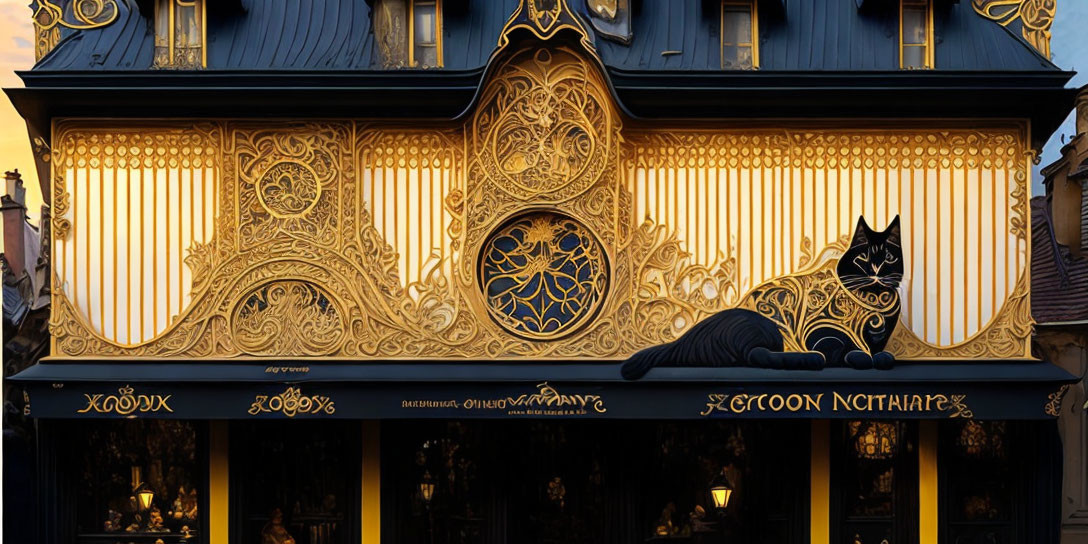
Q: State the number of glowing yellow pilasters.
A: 4